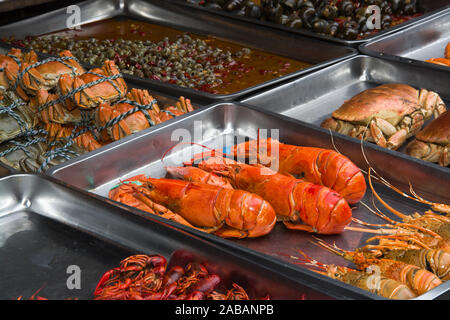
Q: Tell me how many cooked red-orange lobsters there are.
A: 3